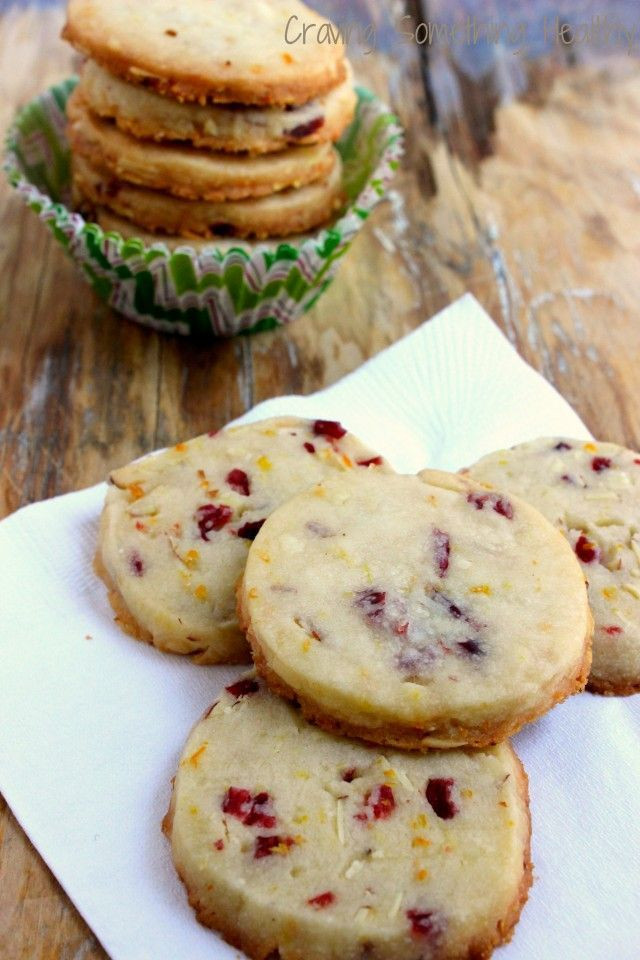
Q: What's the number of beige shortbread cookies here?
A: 9